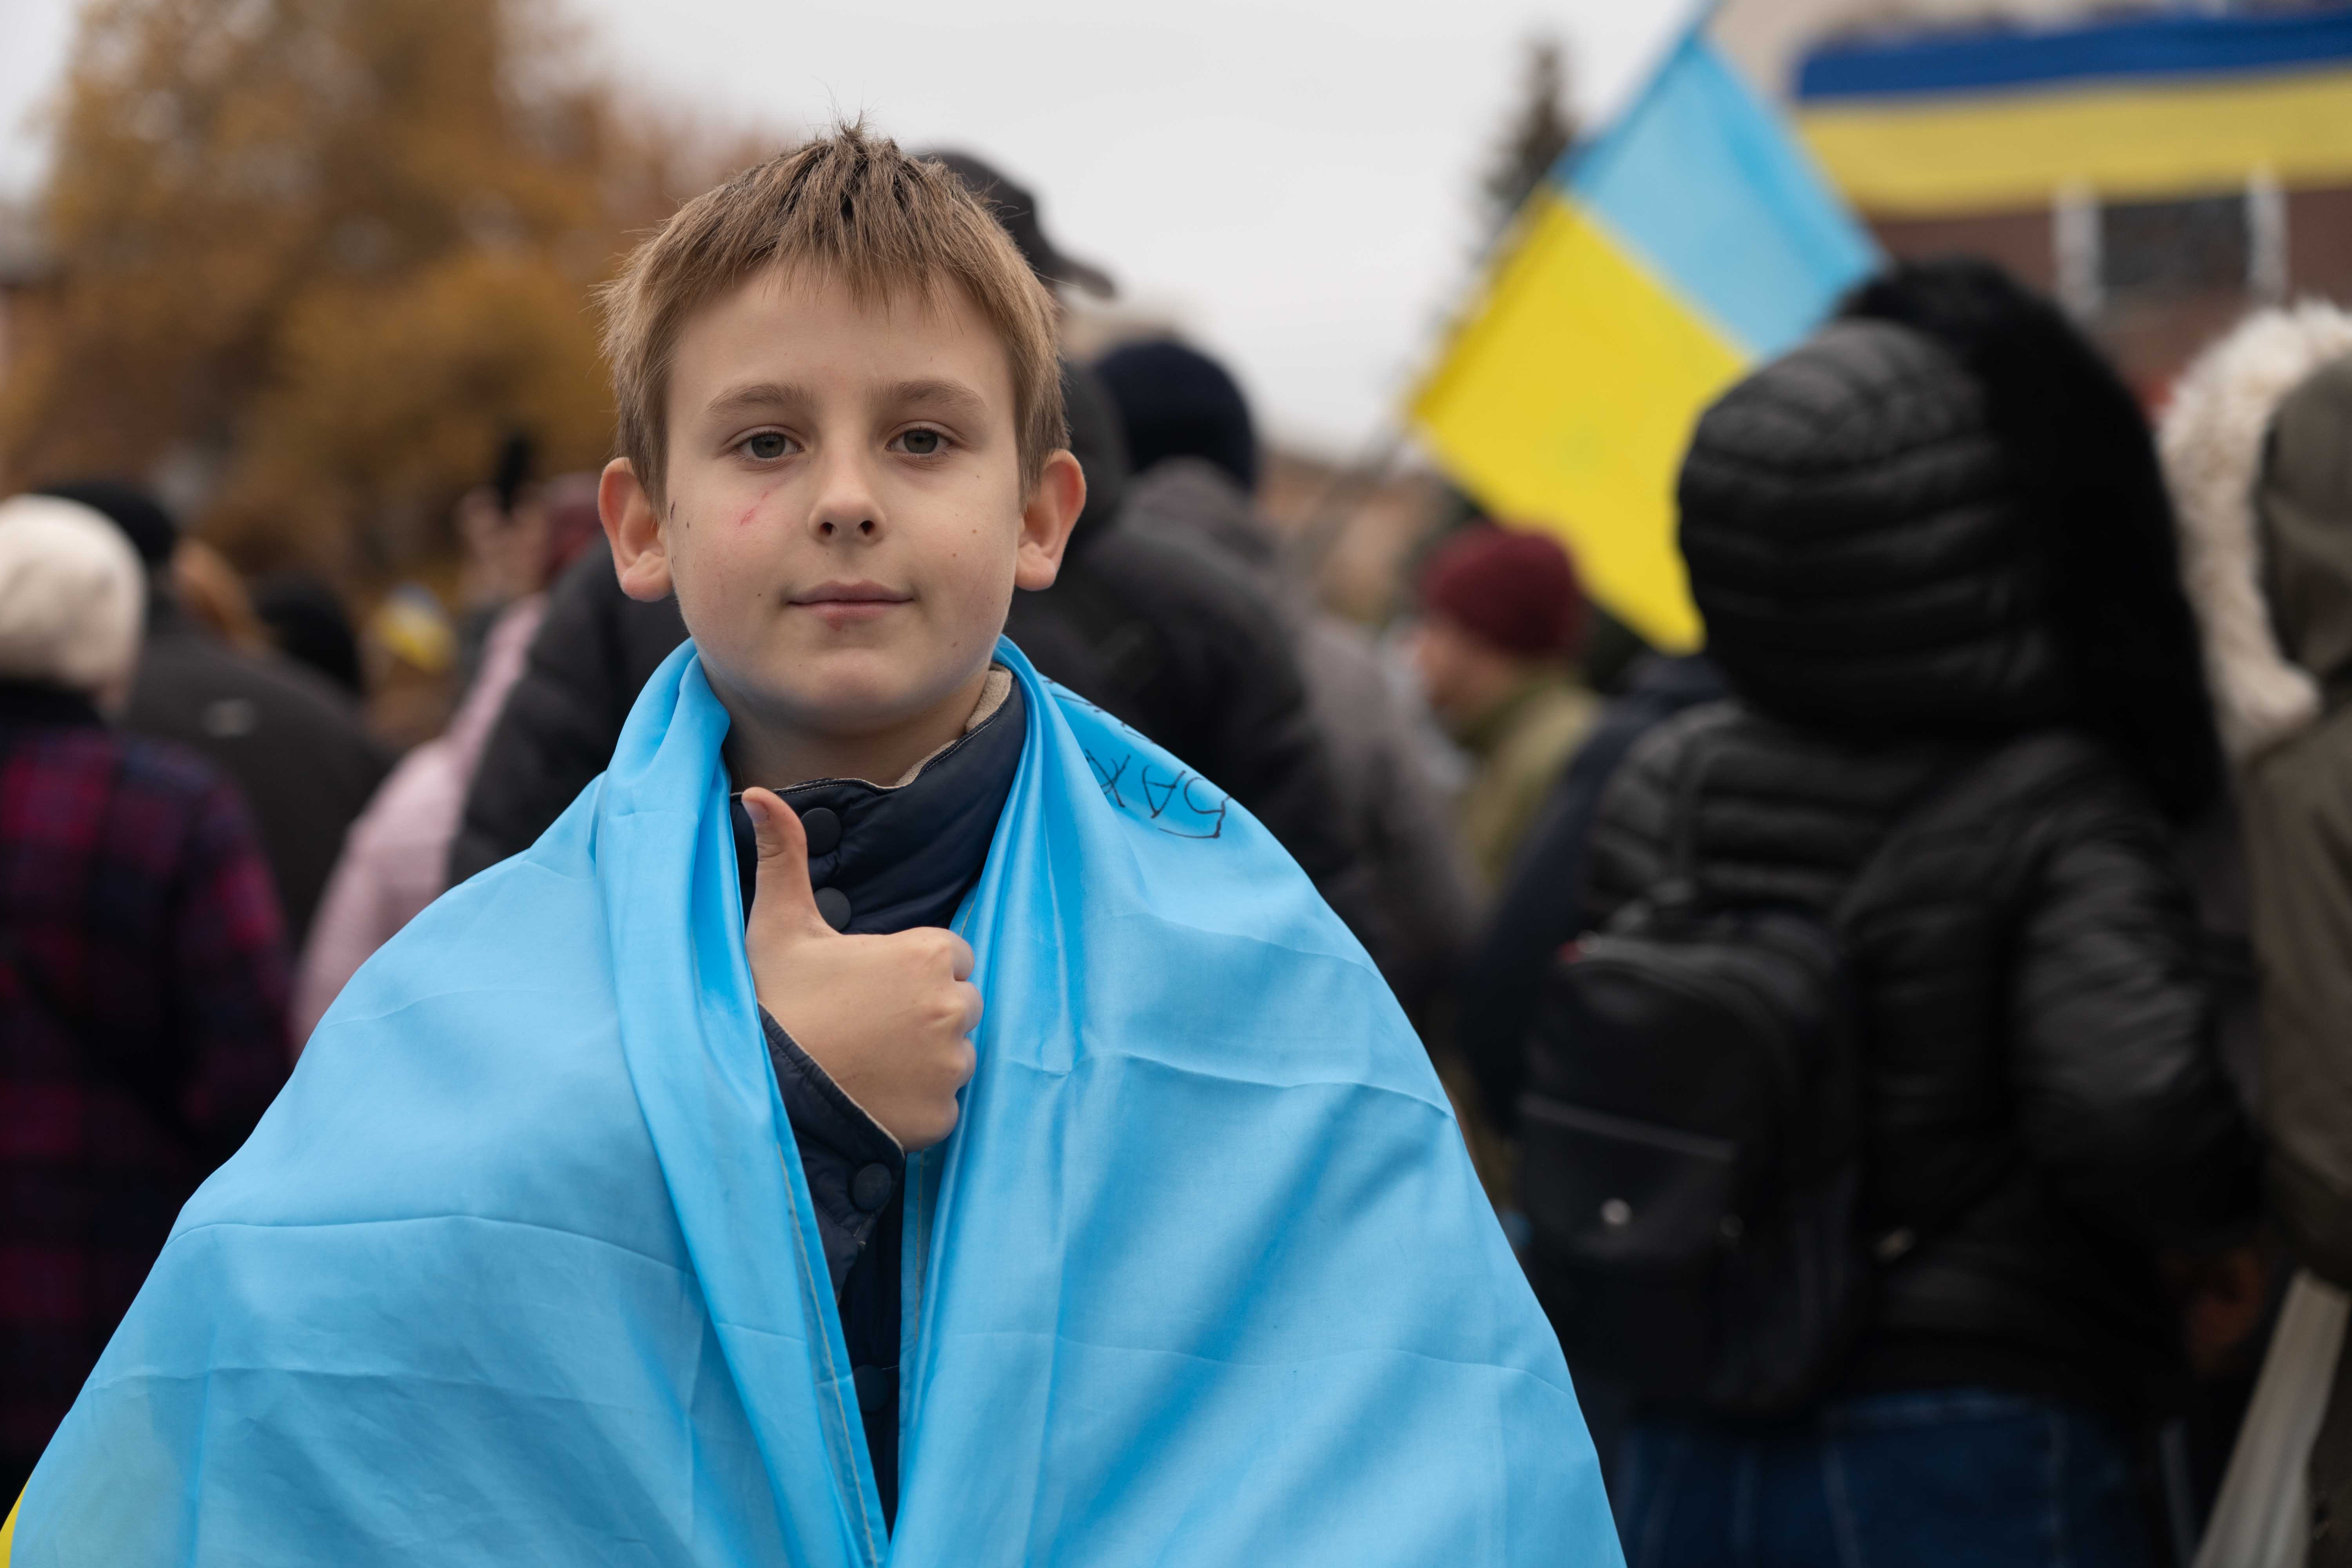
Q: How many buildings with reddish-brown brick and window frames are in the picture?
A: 1